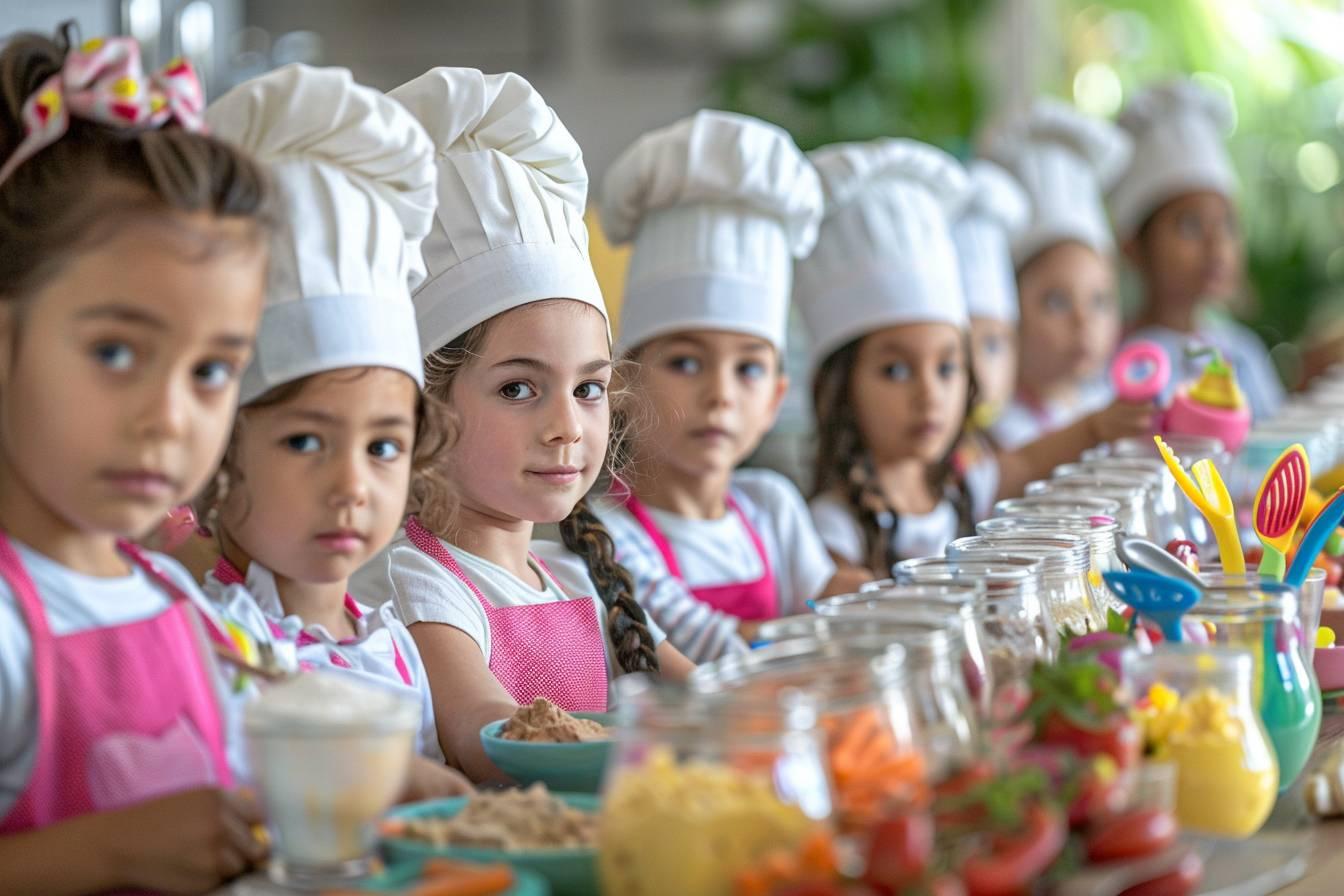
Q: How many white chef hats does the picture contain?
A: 7